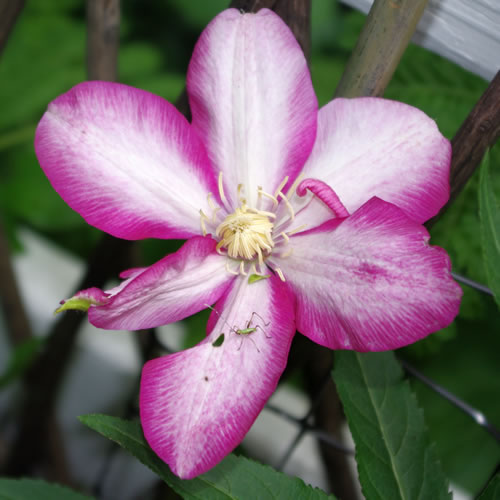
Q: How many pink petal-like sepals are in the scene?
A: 6